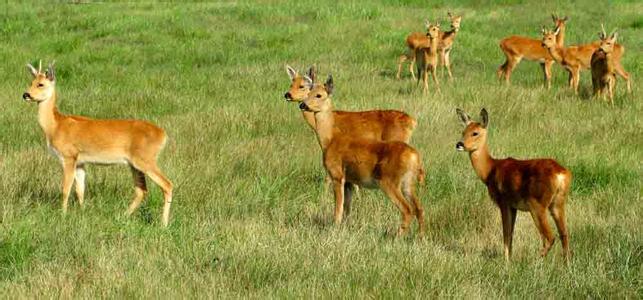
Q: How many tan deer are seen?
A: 9